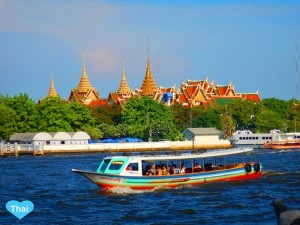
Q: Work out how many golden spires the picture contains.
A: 4